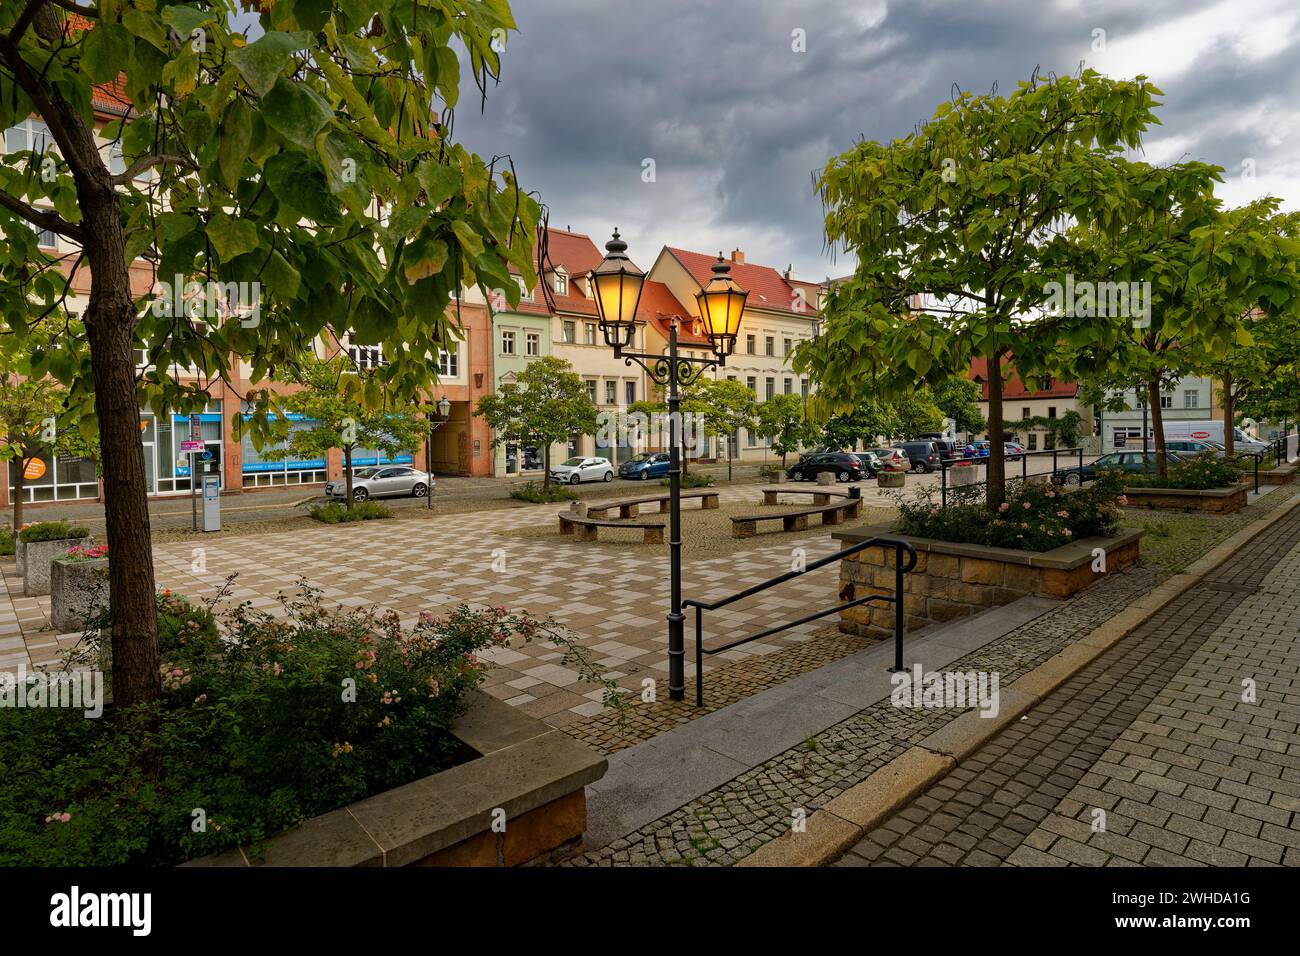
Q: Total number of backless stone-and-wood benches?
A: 4